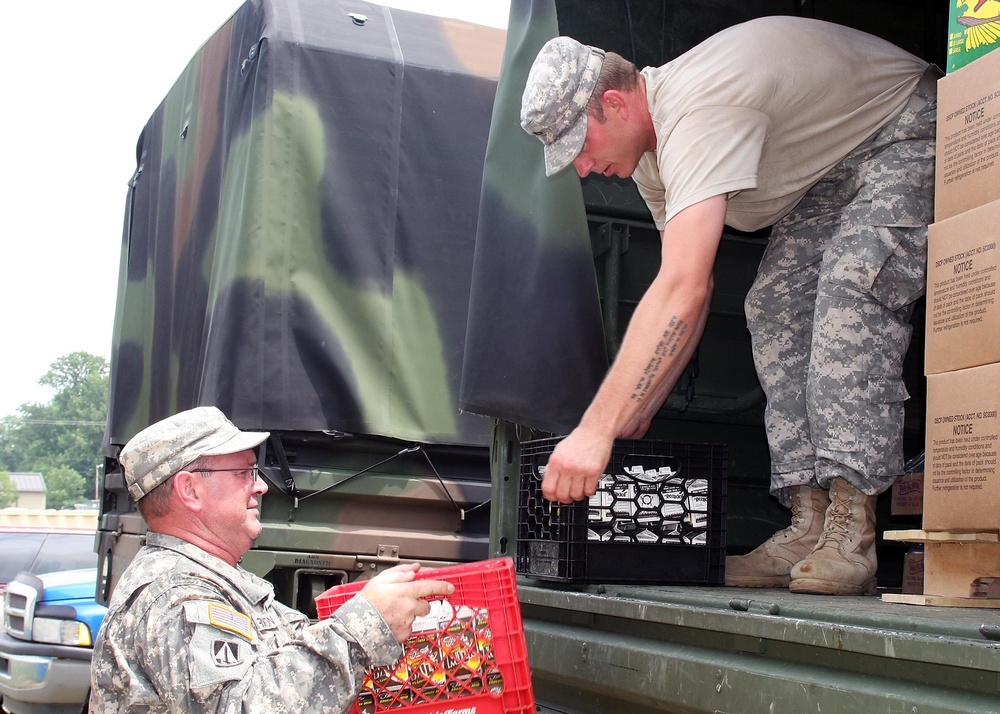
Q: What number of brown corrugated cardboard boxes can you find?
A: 3